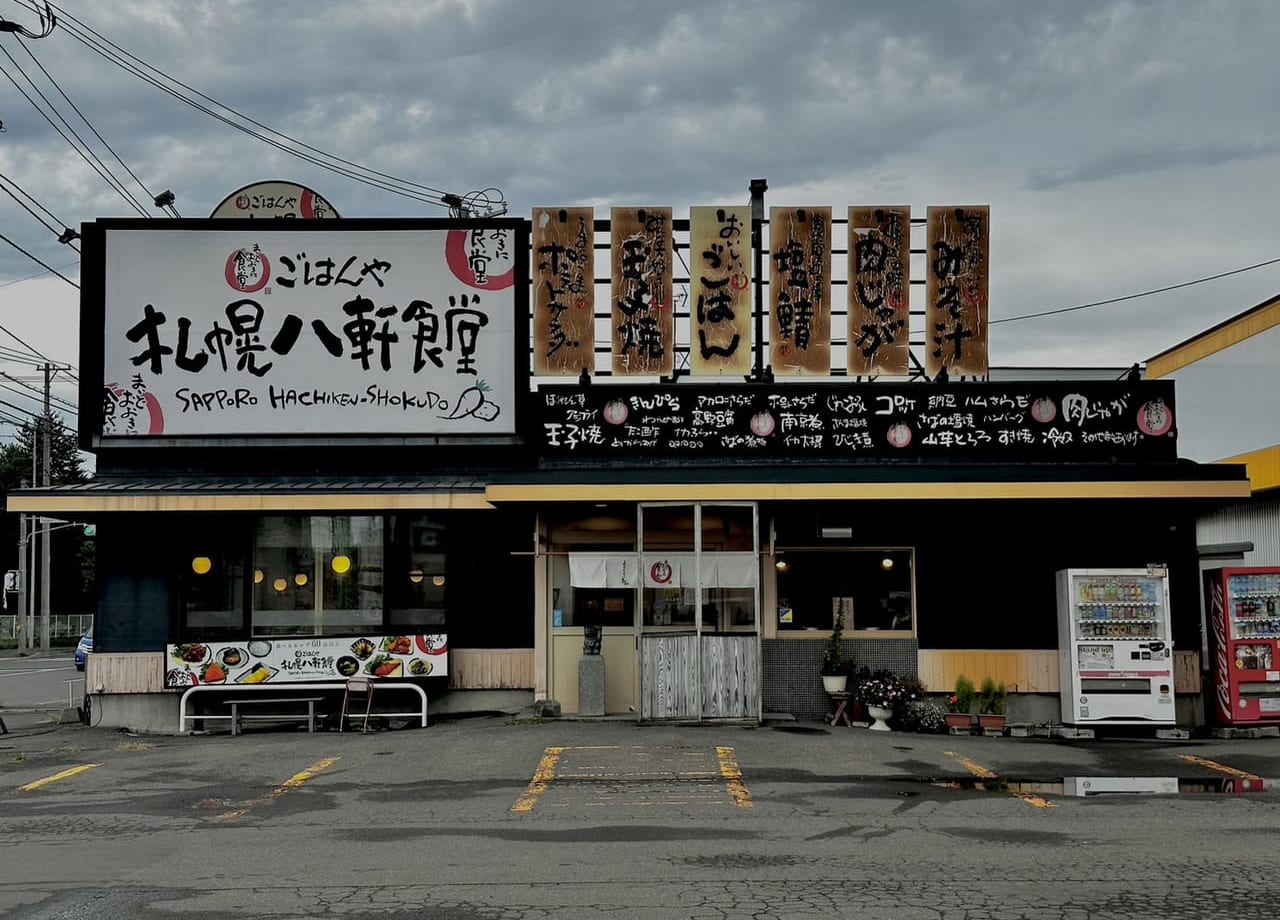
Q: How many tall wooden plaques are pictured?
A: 6